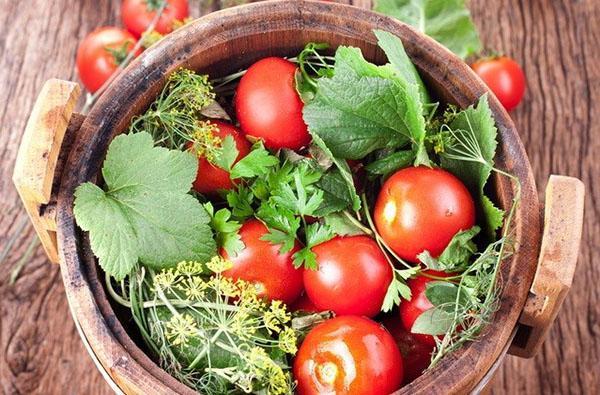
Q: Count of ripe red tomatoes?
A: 11